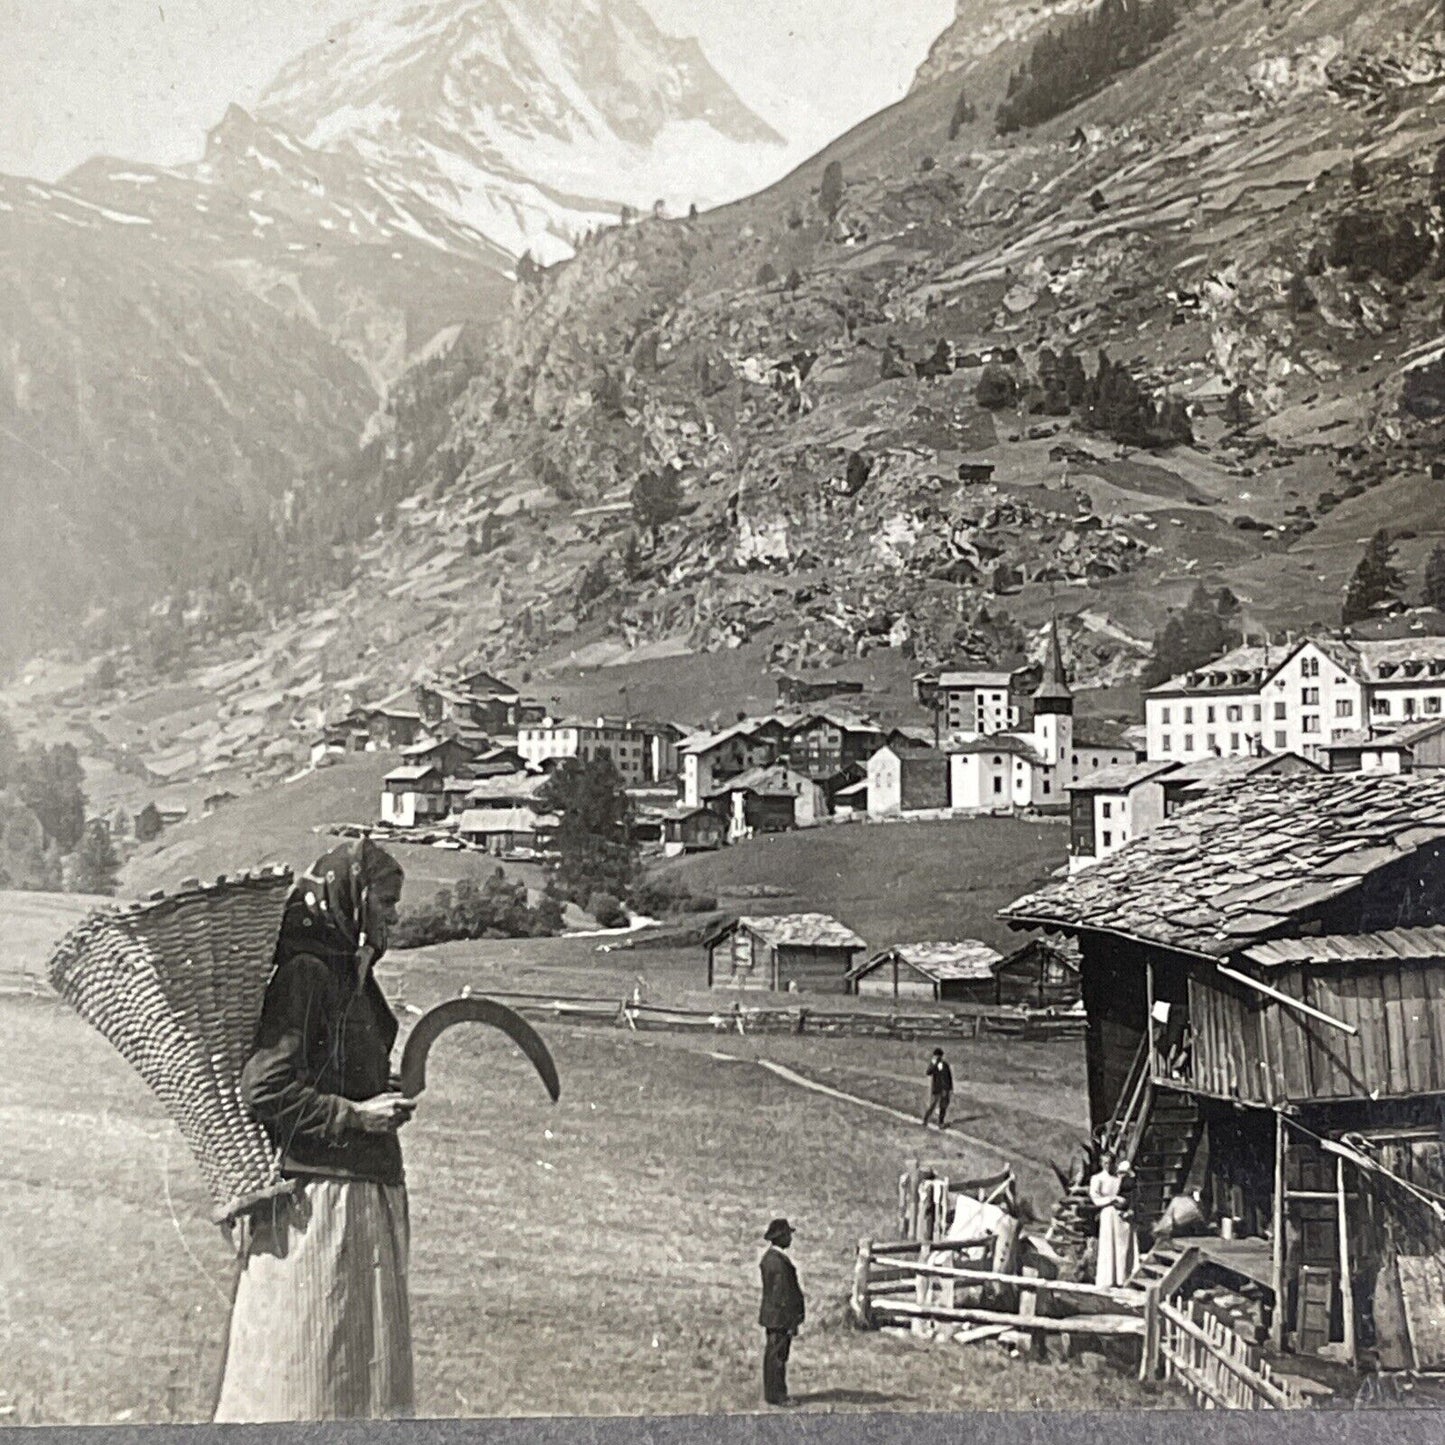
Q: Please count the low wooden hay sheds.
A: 3